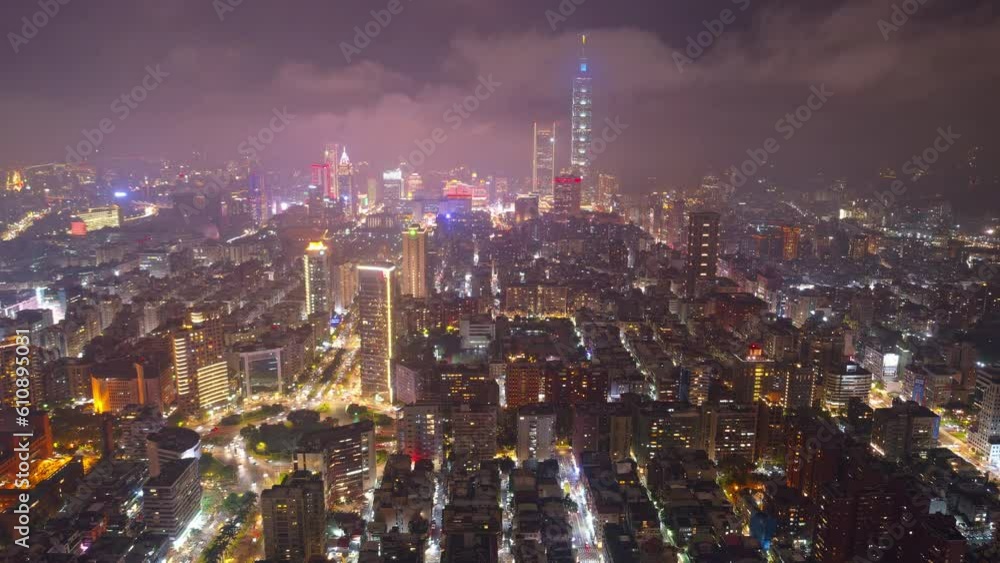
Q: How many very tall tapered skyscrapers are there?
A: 1